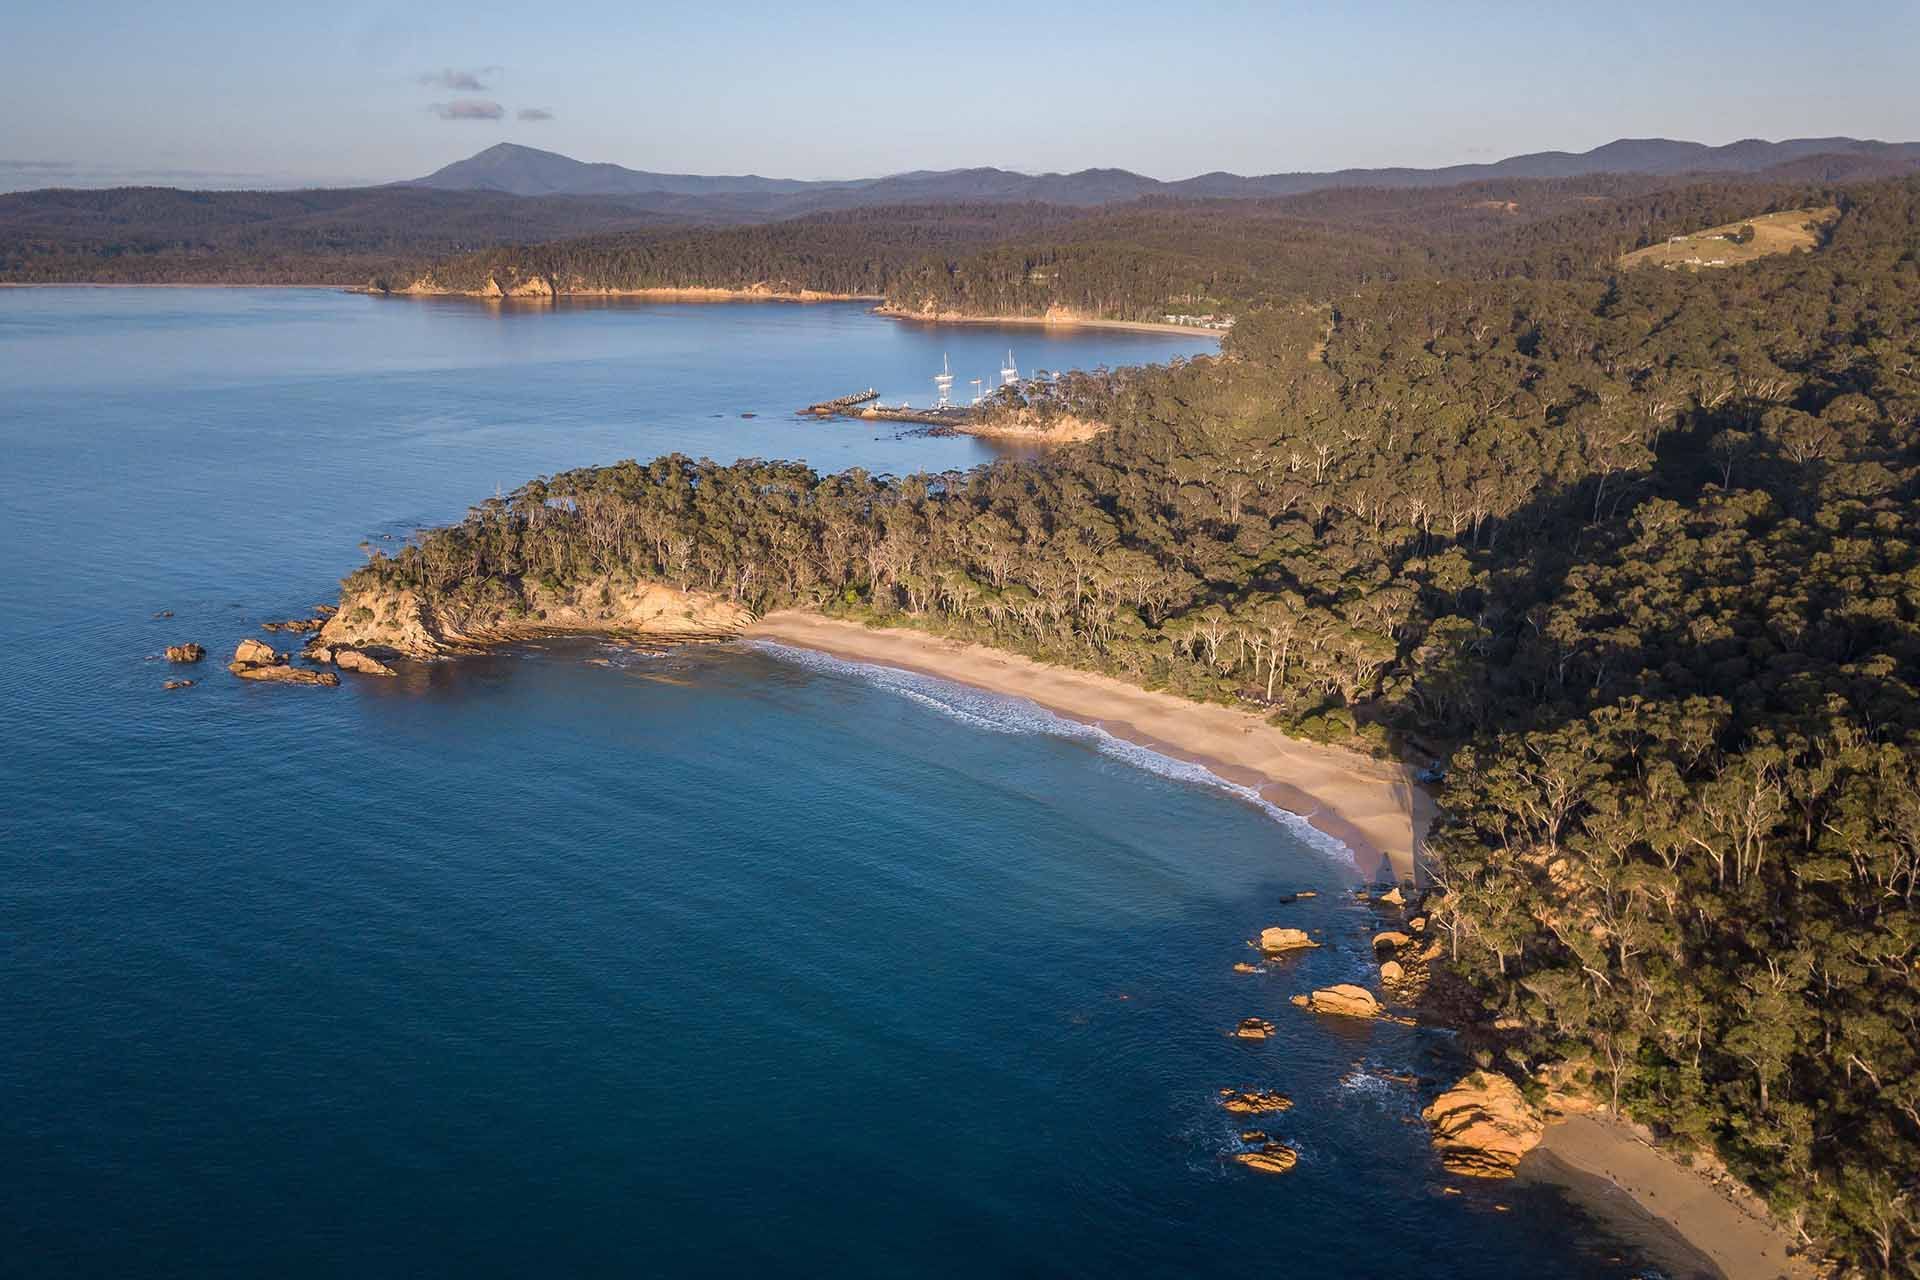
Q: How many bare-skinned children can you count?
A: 0